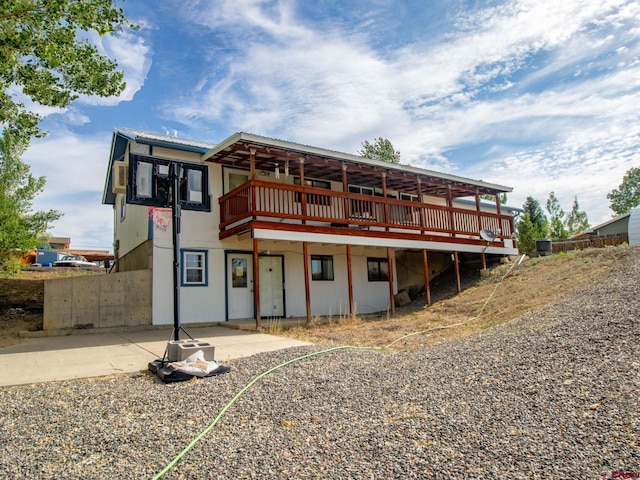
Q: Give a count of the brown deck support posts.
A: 7